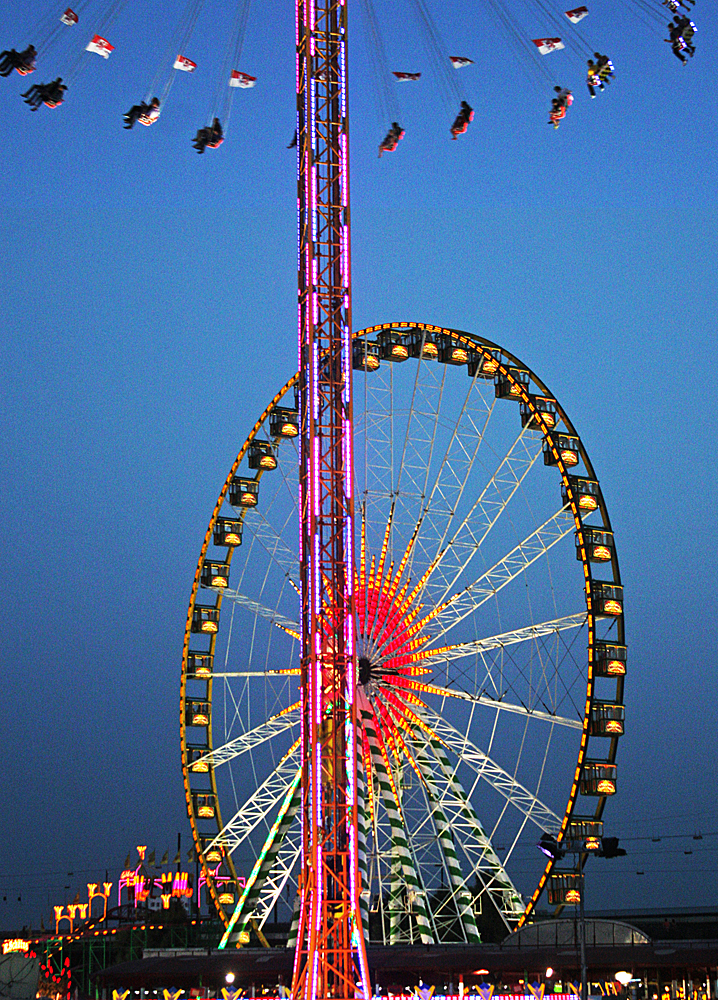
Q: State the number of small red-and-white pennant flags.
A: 8